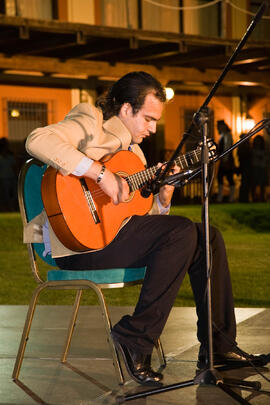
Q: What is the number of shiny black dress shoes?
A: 2